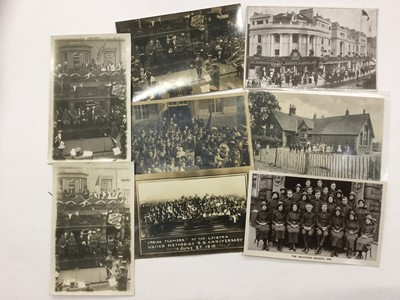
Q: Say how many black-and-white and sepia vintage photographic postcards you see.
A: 8